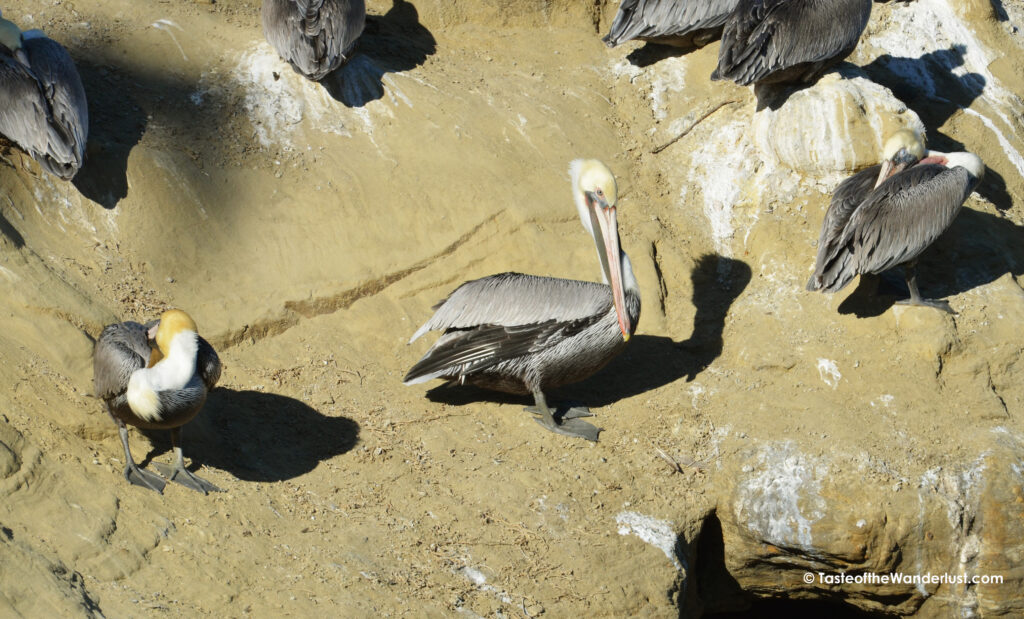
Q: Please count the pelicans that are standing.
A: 3